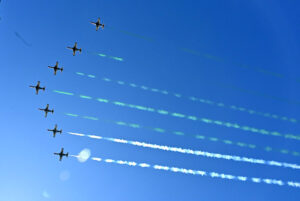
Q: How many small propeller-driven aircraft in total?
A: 7